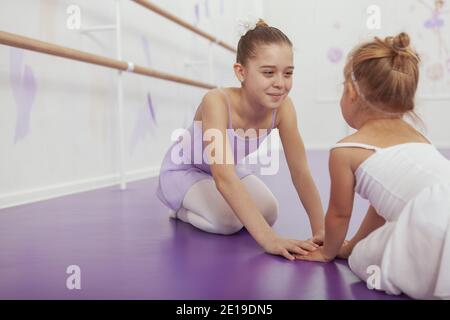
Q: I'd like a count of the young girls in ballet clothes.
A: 2